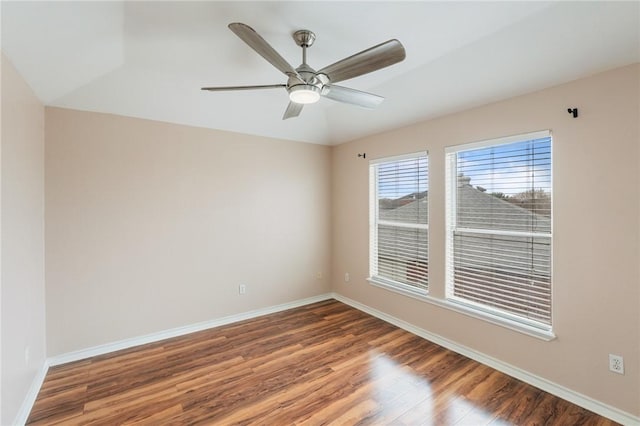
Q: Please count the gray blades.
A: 5